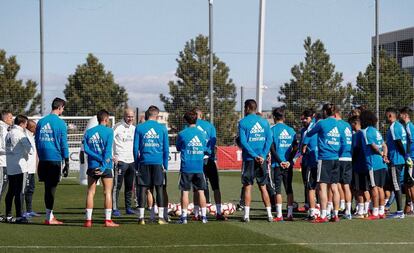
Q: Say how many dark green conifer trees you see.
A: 5